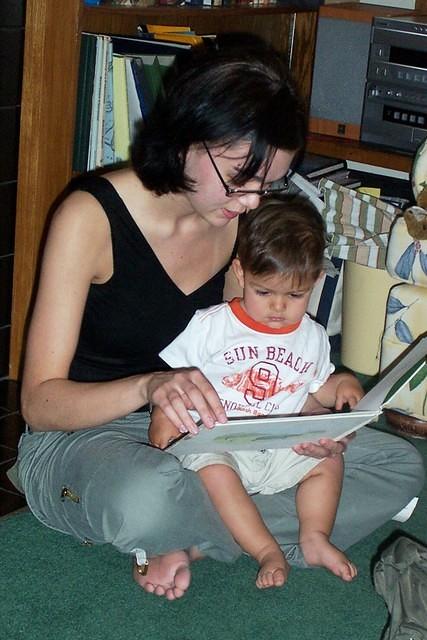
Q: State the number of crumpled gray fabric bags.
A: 1